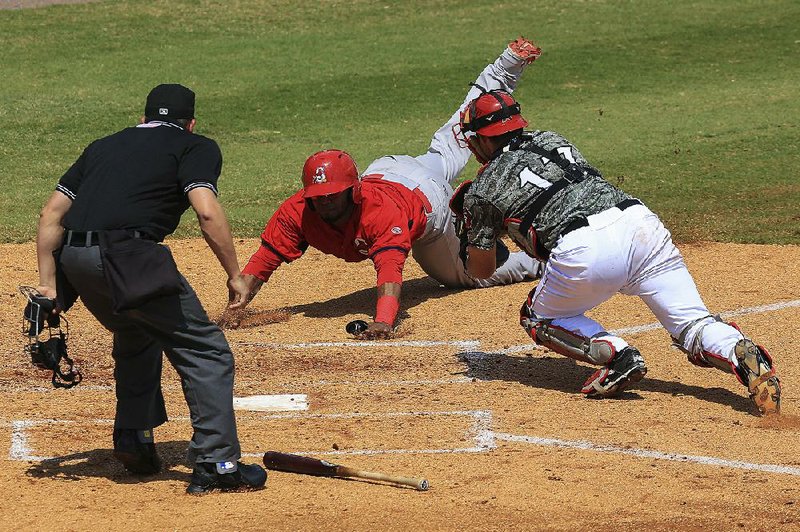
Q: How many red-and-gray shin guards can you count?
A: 2